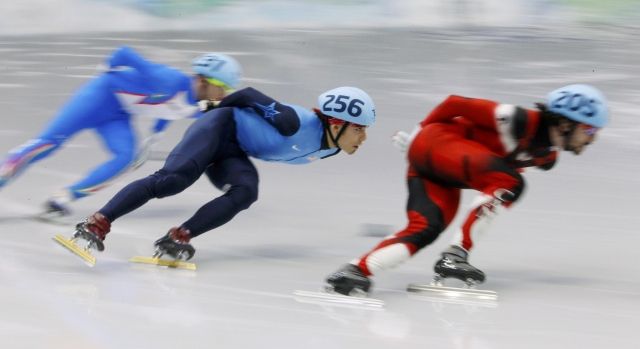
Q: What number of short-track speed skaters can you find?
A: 3